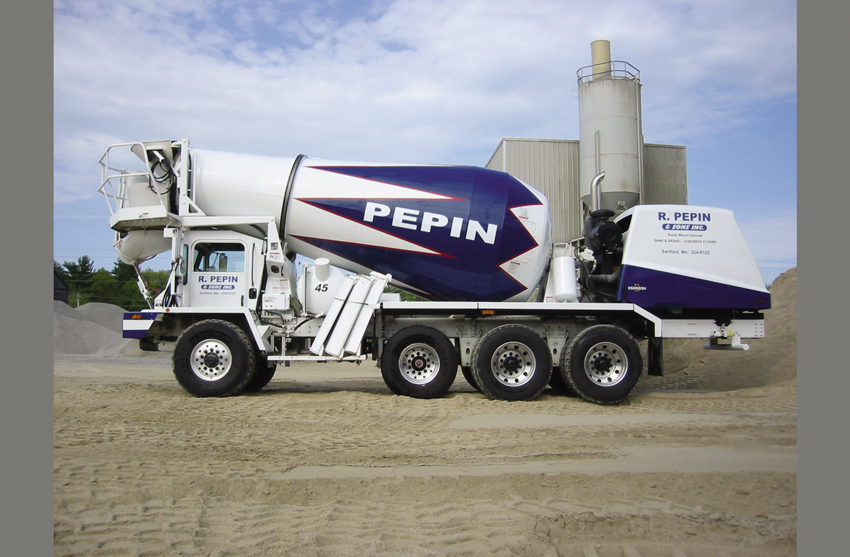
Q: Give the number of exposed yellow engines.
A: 0